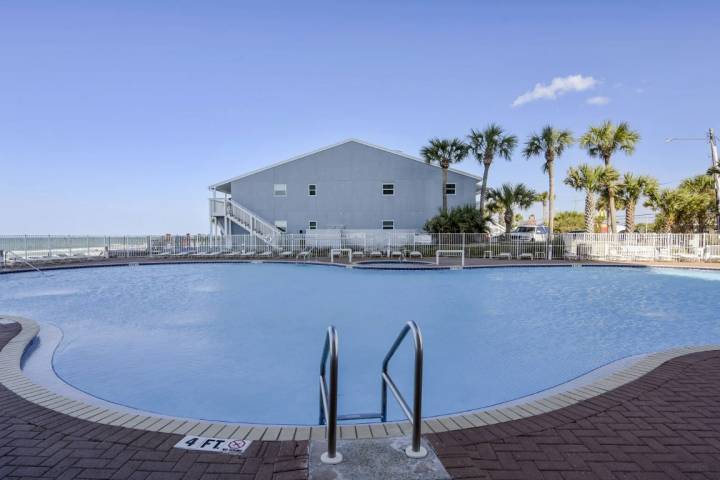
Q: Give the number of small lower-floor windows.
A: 3